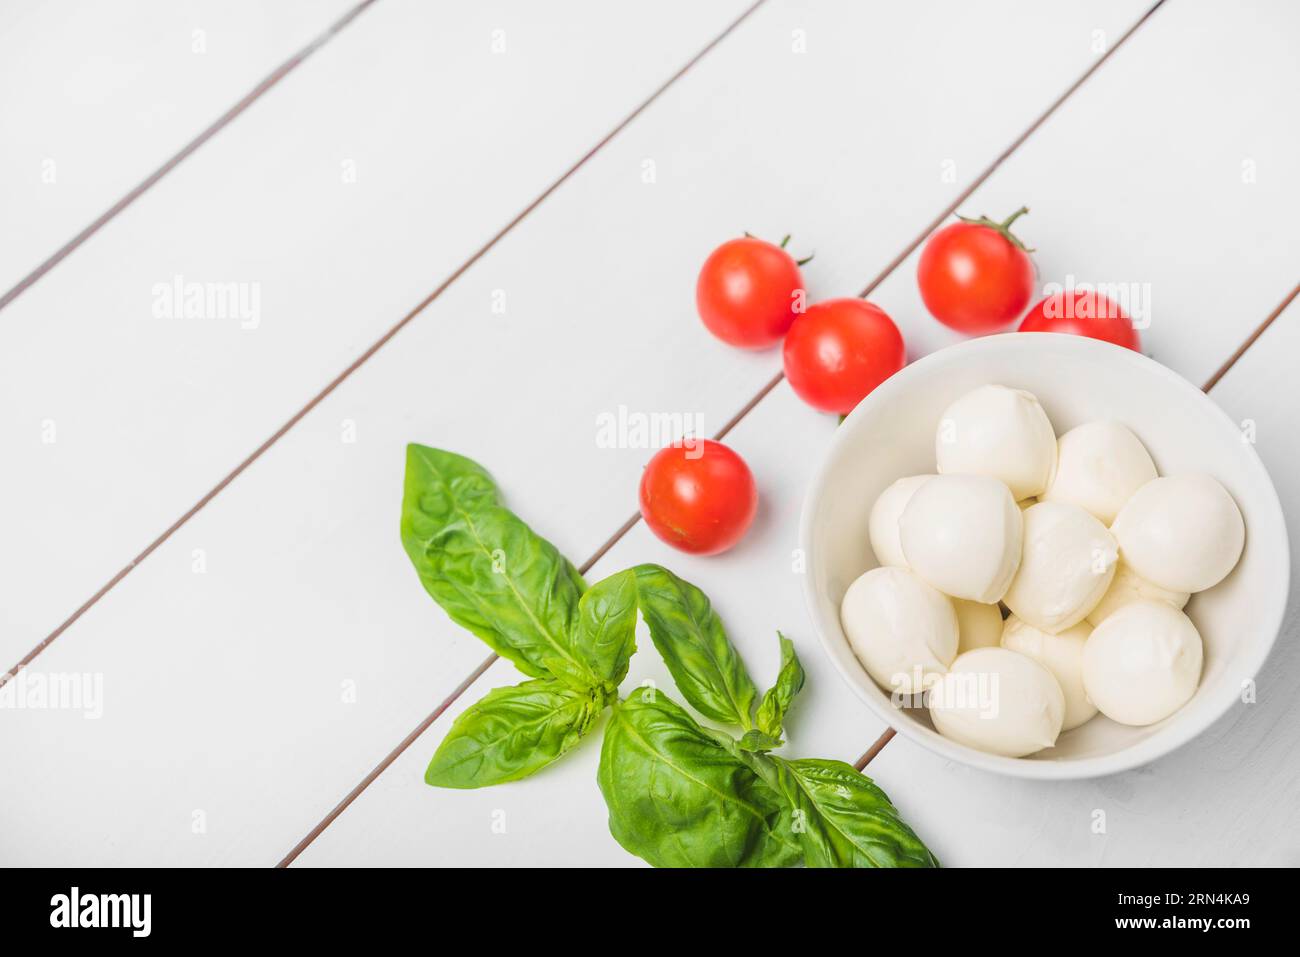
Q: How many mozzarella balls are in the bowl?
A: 12